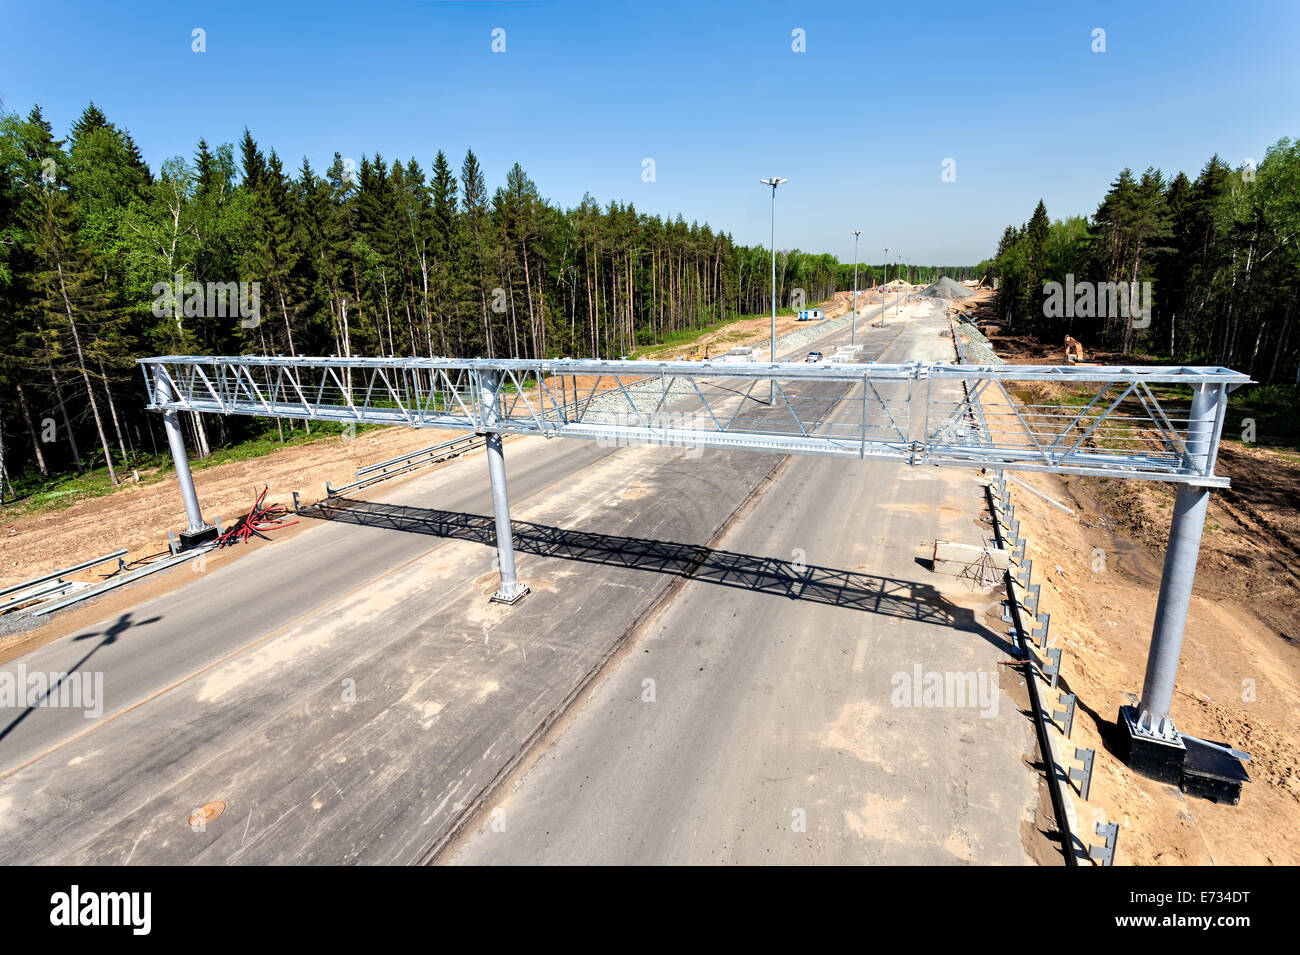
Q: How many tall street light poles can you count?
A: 5